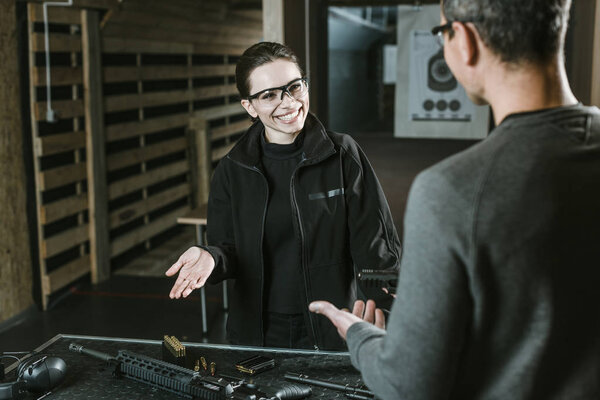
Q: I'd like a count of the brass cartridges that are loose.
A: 3